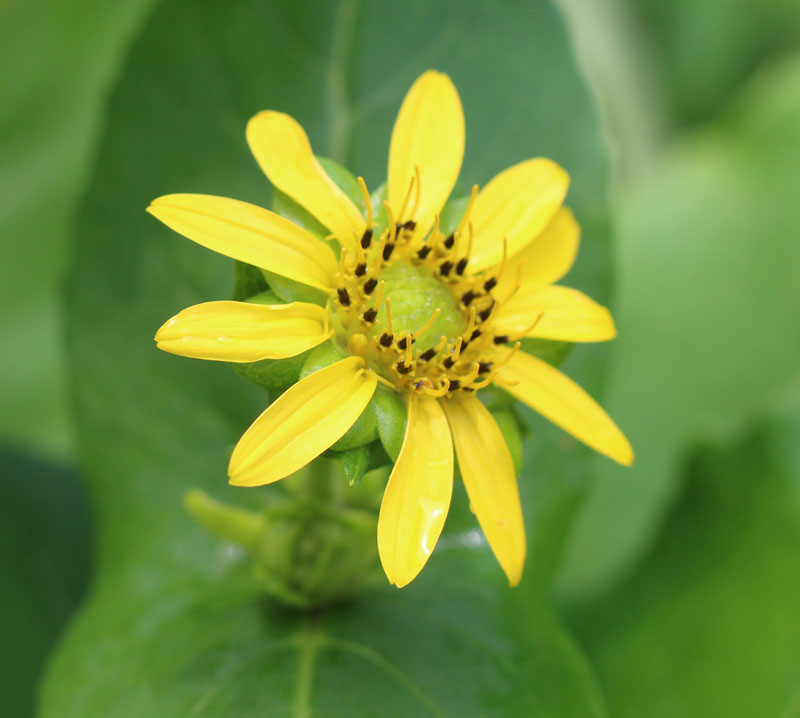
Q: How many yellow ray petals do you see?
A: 11